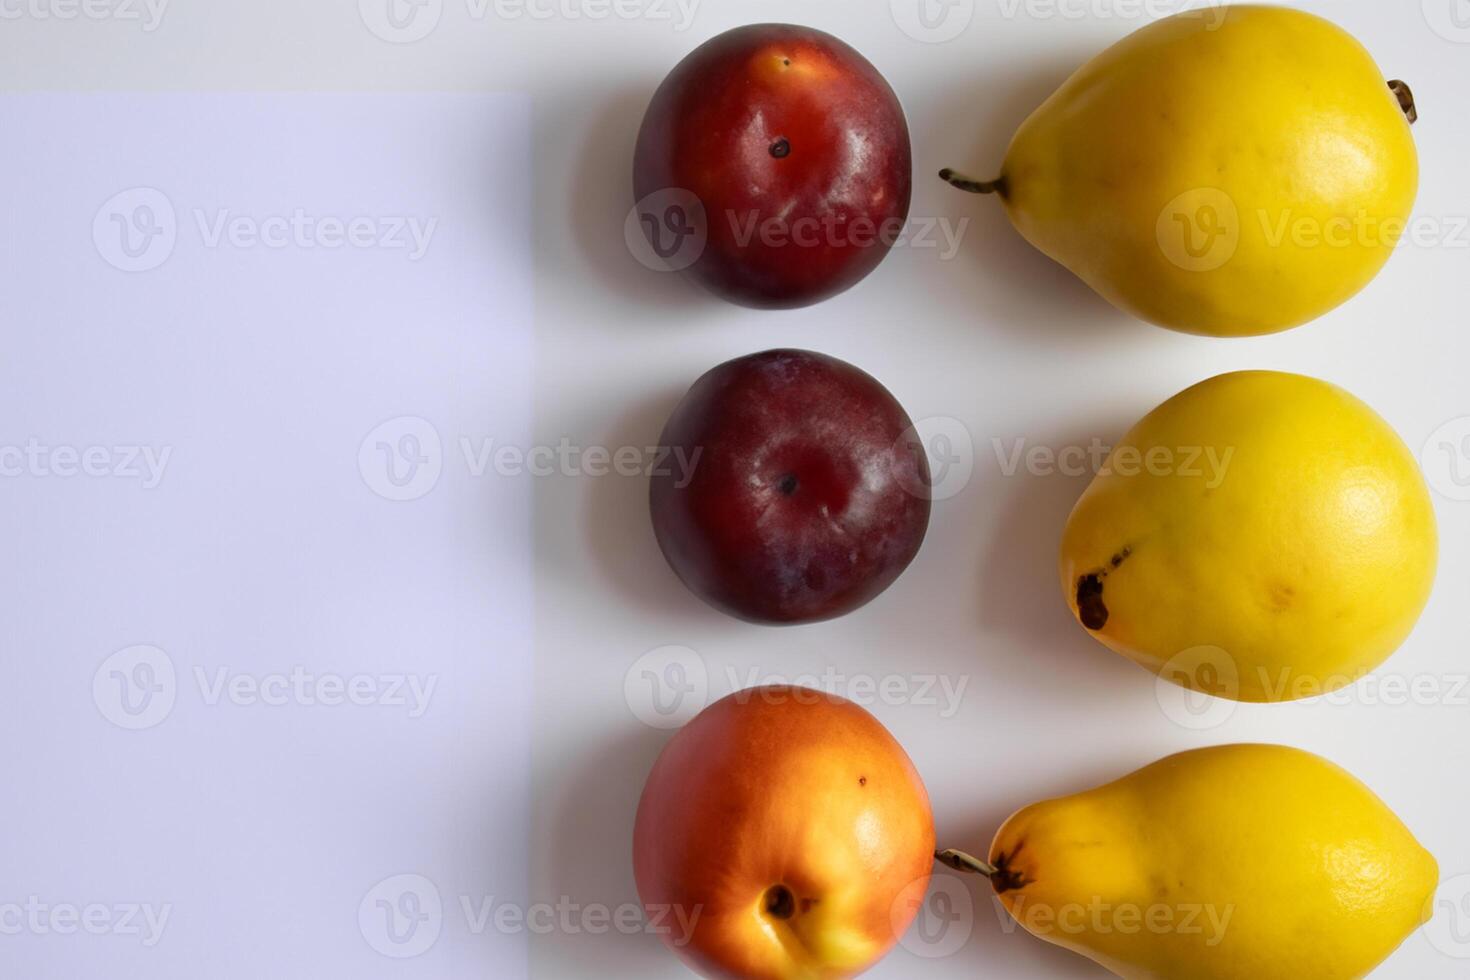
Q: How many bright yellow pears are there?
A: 3